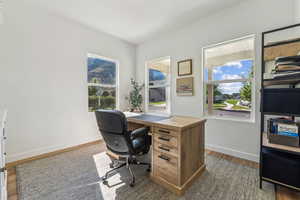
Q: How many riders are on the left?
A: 0